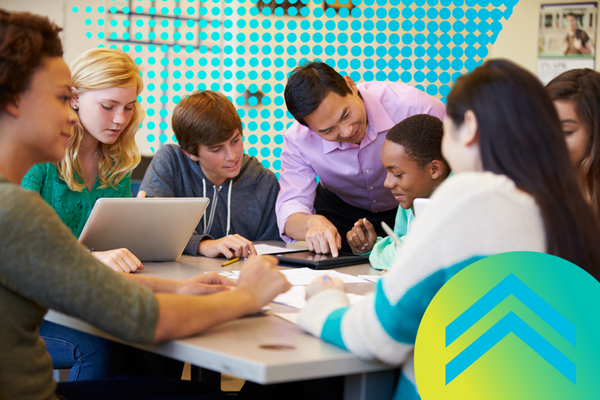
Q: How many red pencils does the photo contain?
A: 0